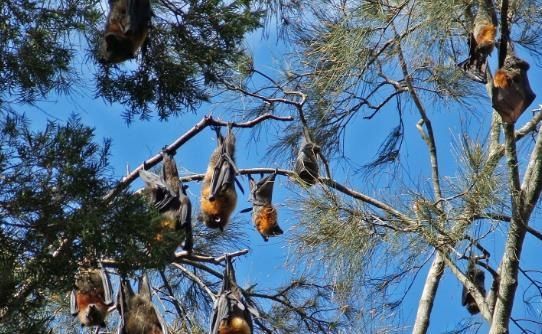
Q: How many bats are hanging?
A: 11